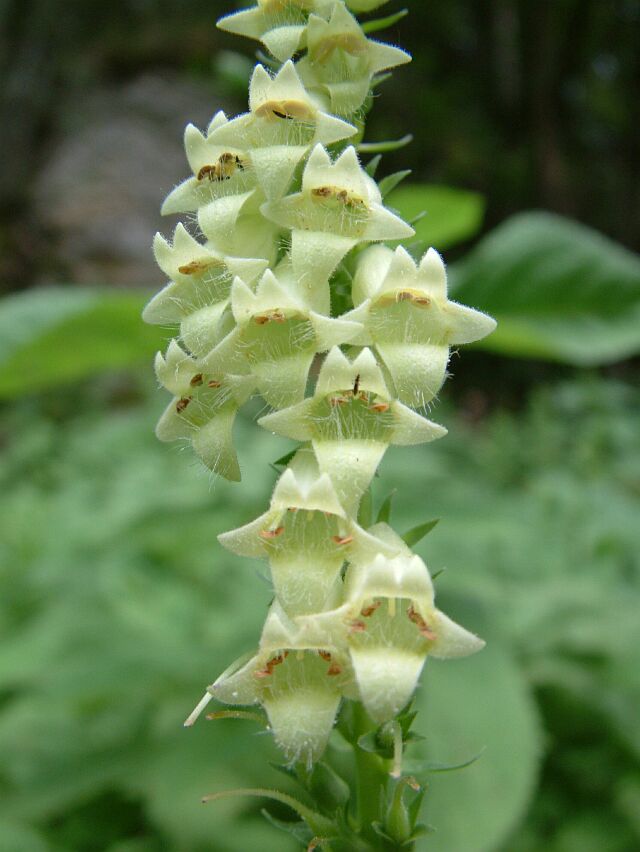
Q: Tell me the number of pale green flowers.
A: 13